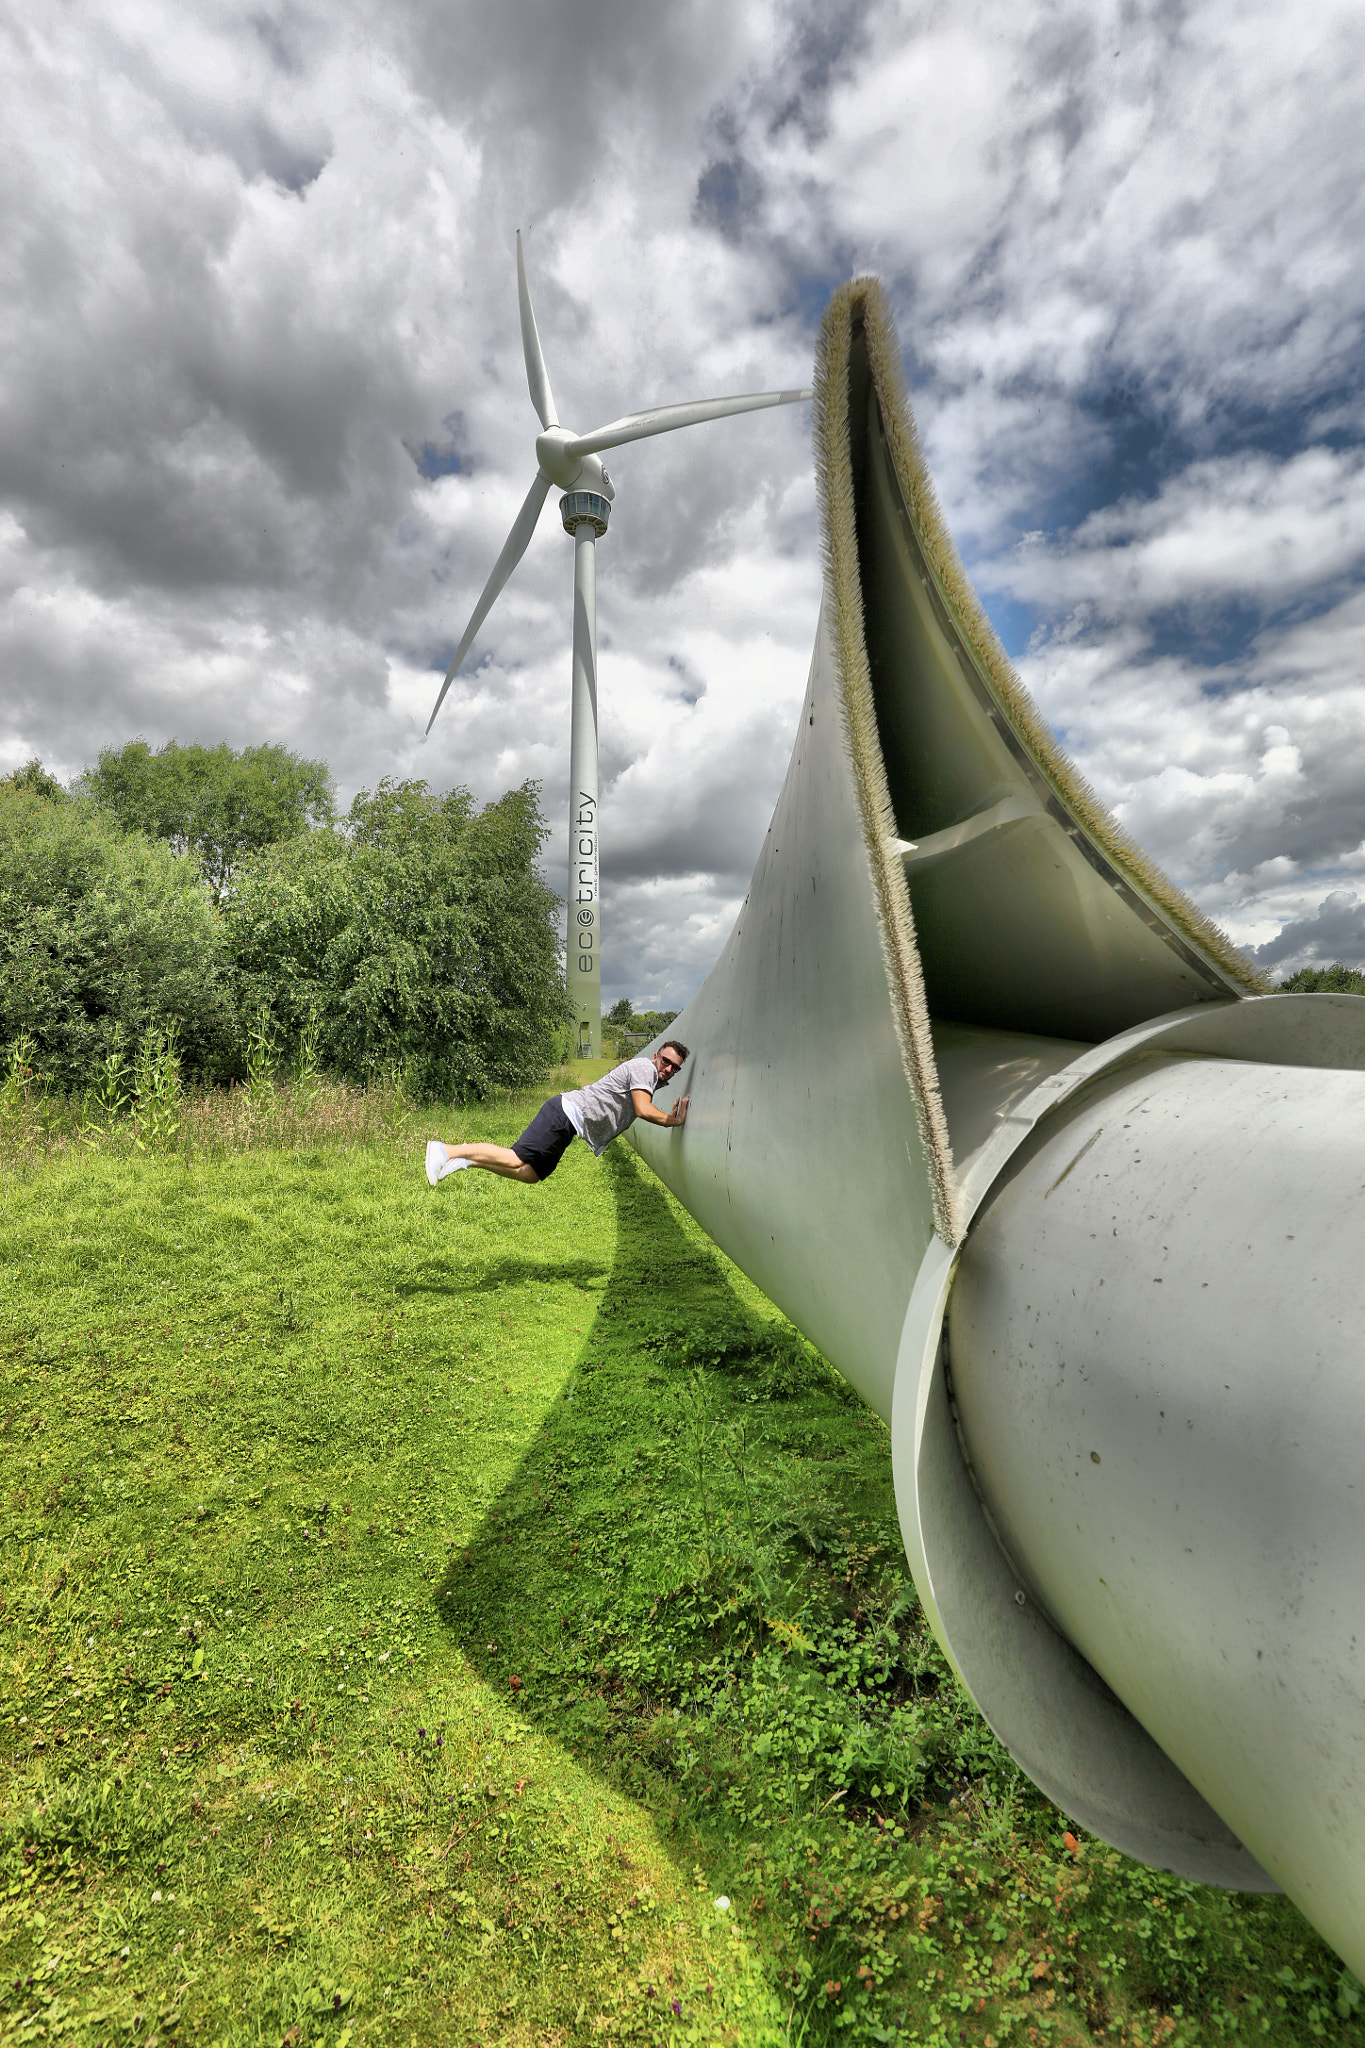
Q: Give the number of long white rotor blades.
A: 3